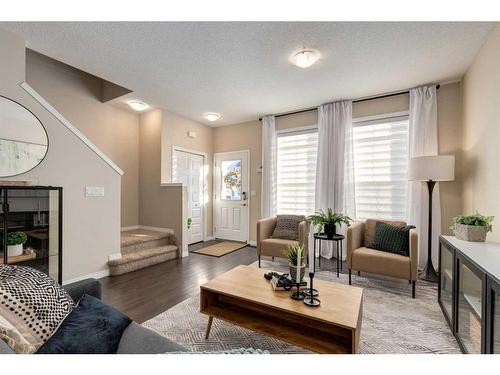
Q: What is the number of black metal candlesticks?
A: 3